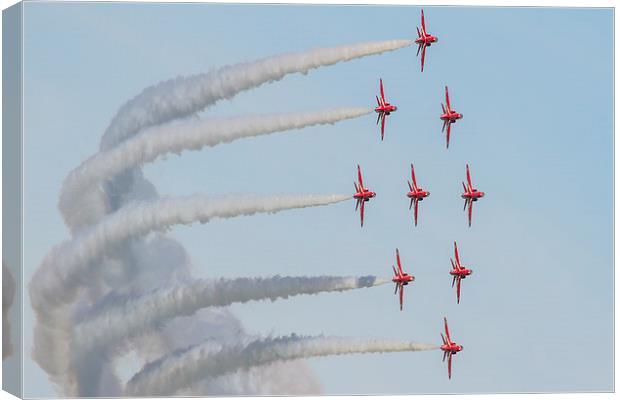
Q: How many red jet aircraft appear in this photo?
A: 9